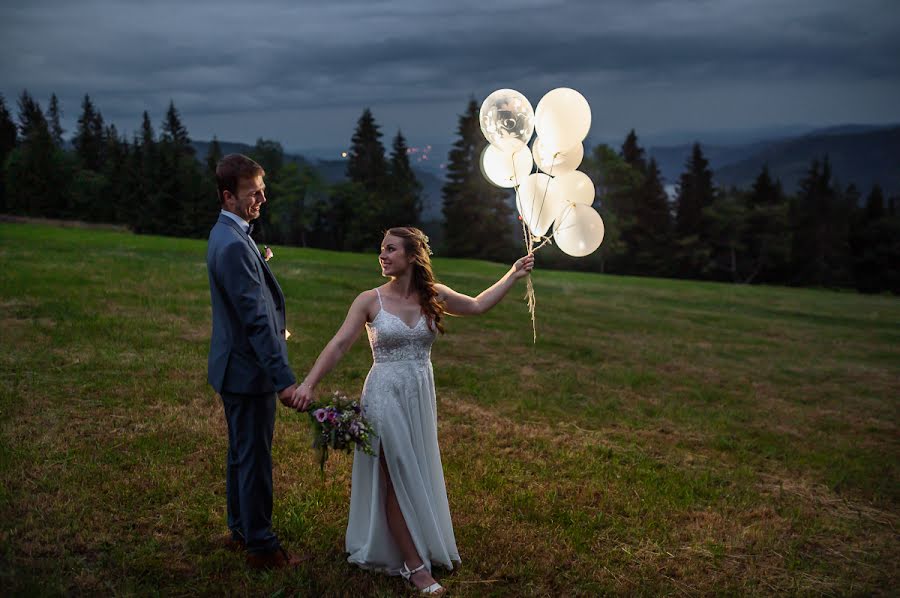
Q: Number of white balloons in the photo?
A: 6